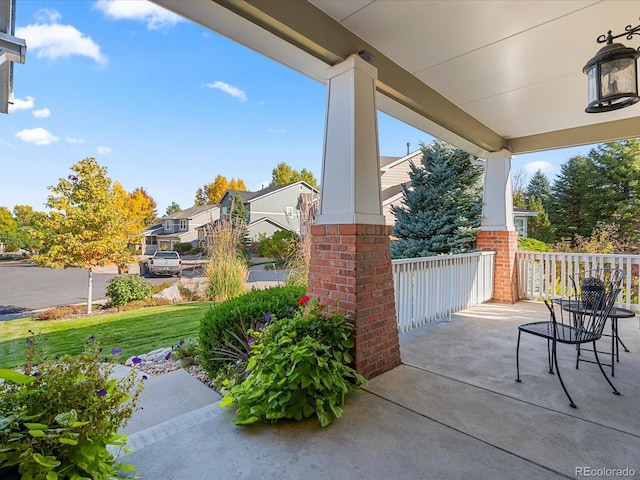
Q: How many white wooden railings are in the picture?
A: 2